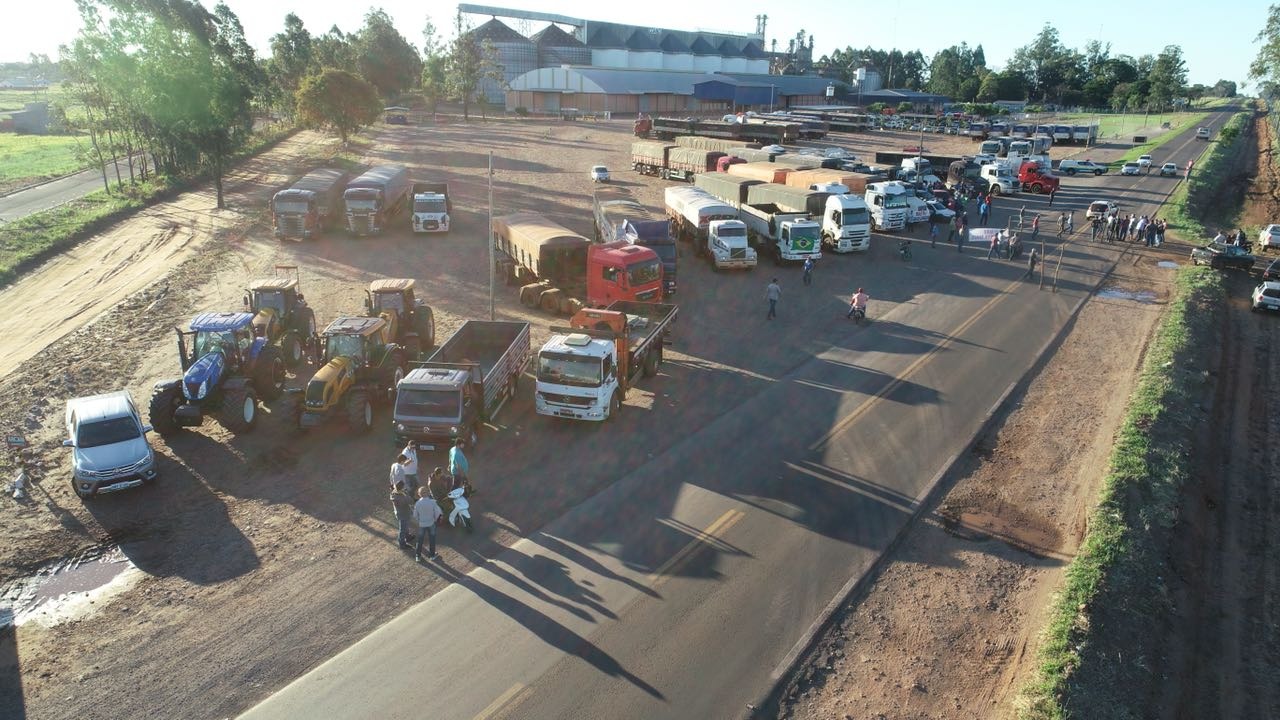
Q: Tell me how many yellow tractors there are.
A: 3